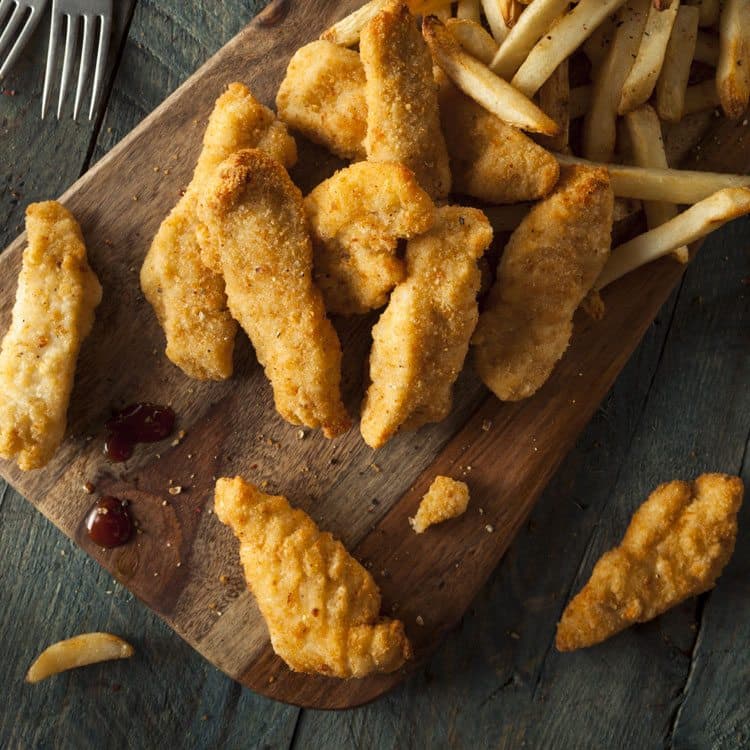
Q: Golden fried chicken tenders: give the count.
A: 11